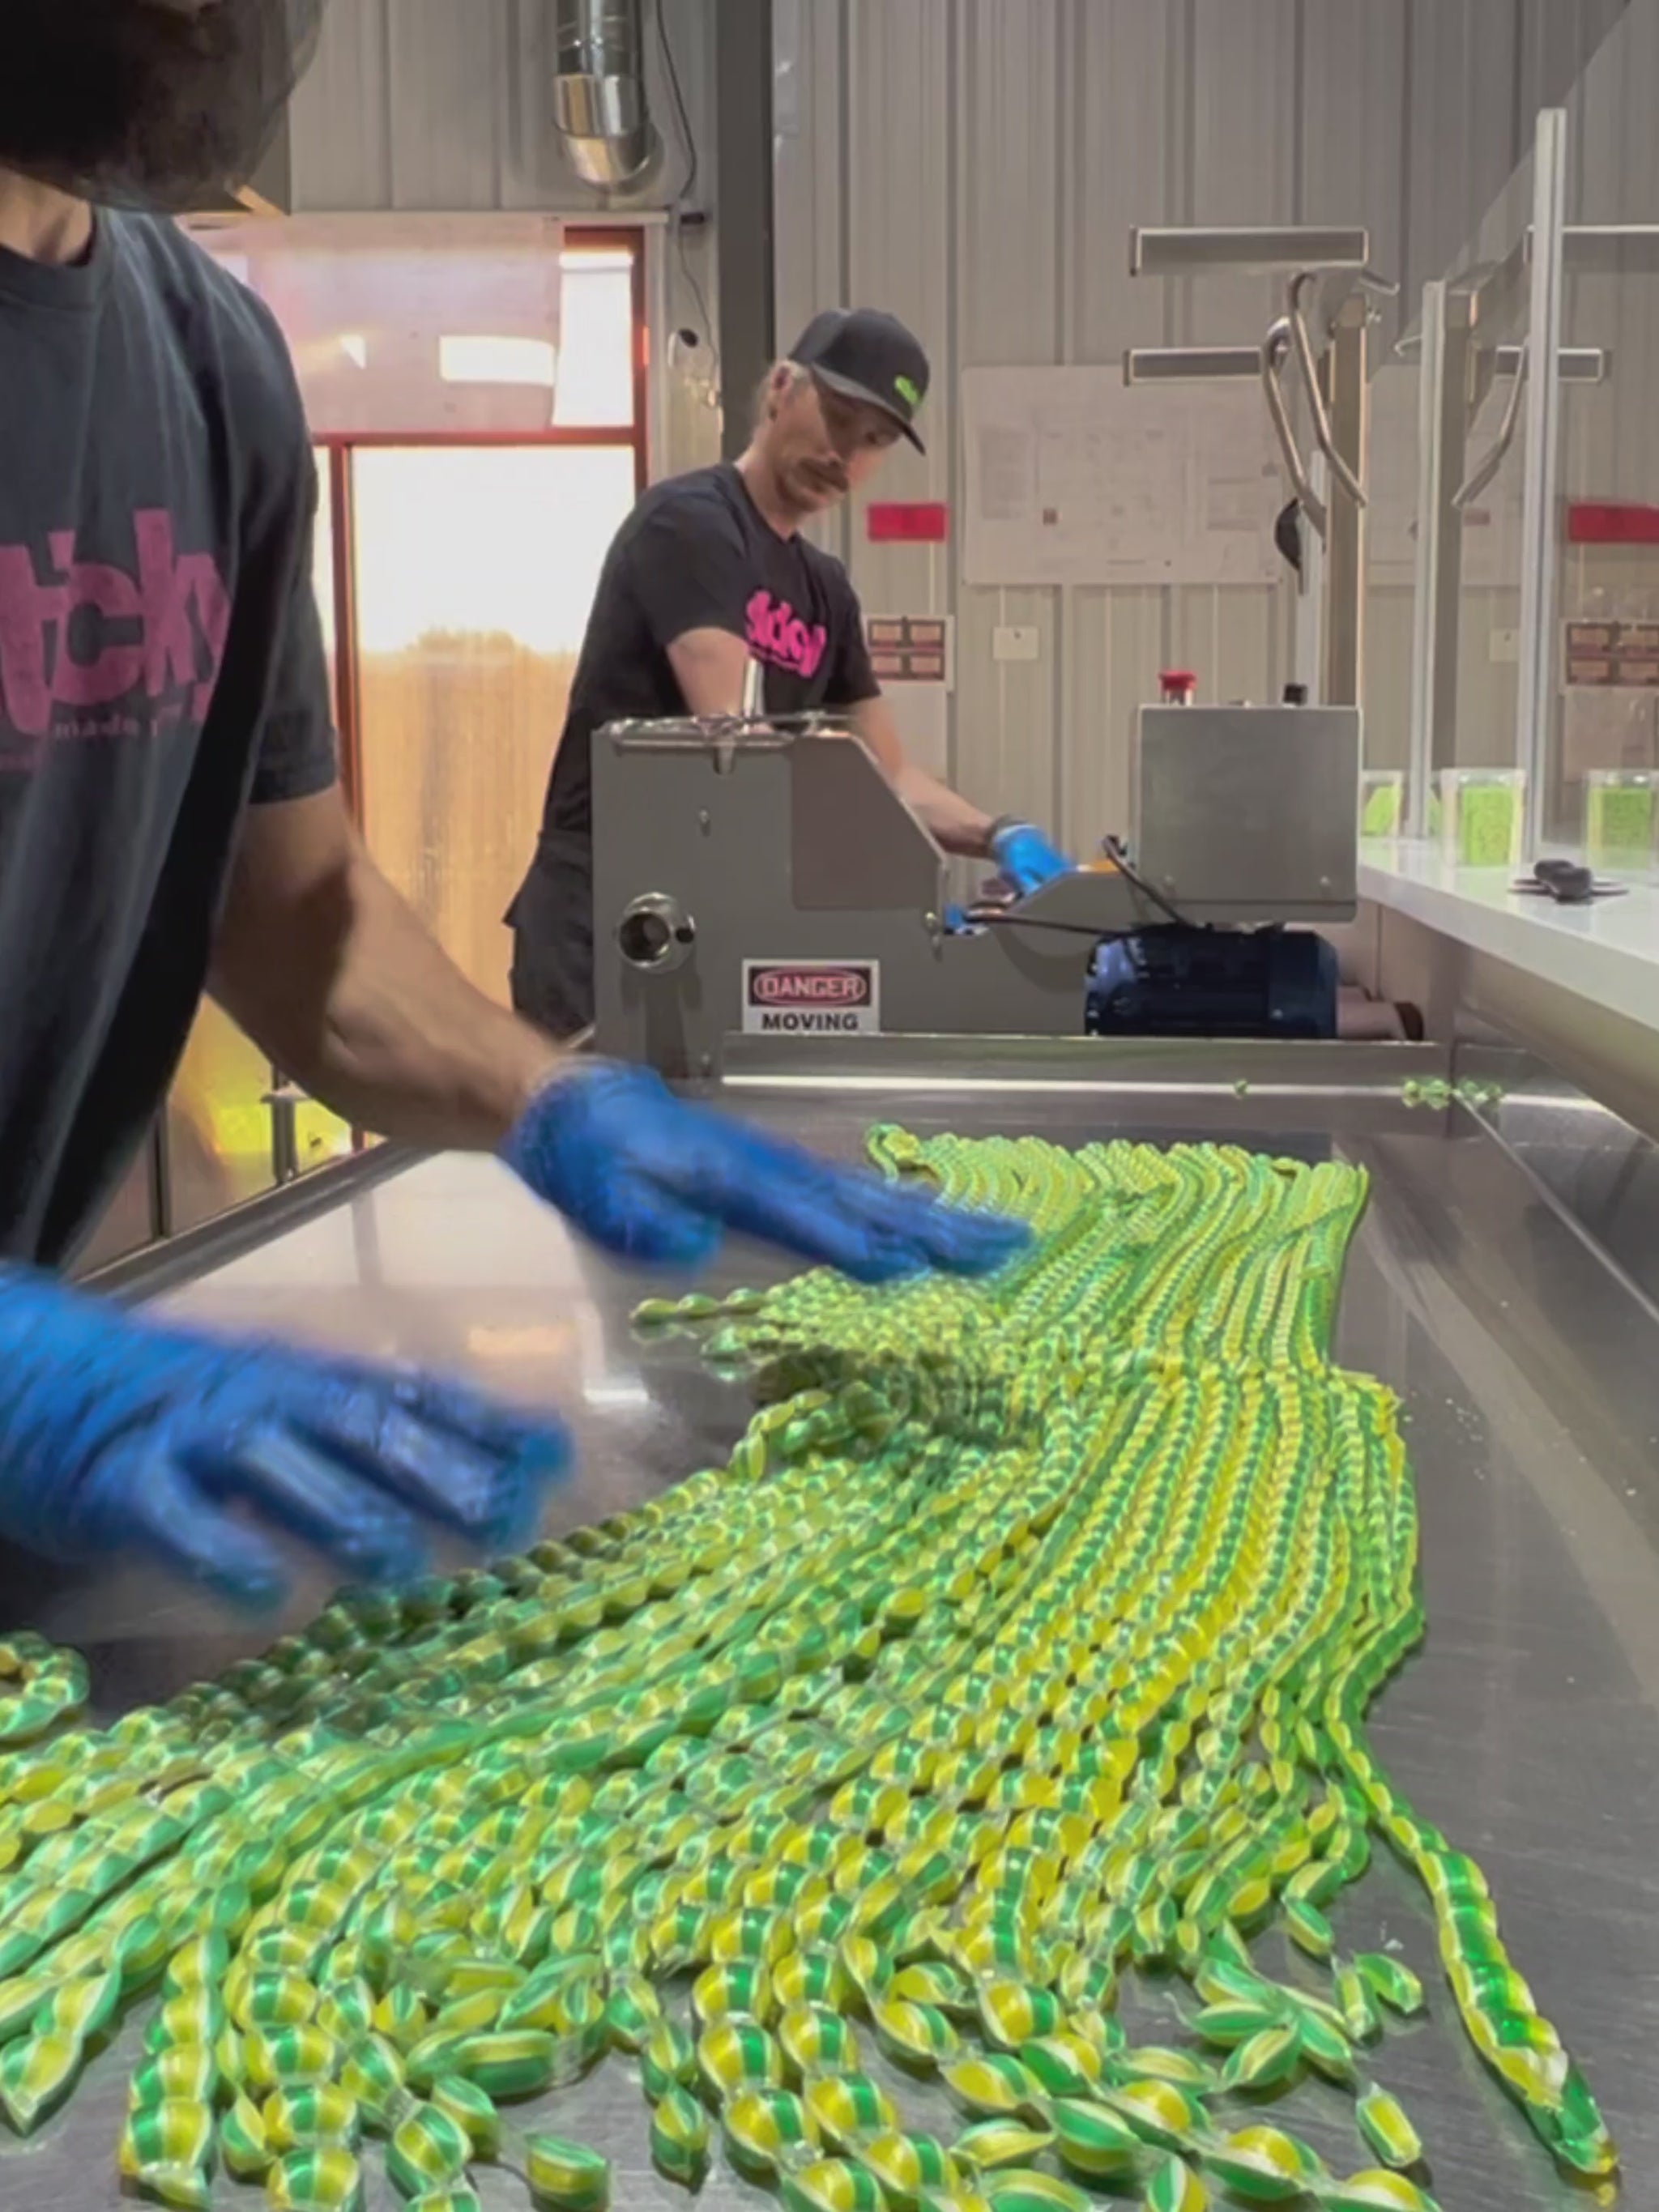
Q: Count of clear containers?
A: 3